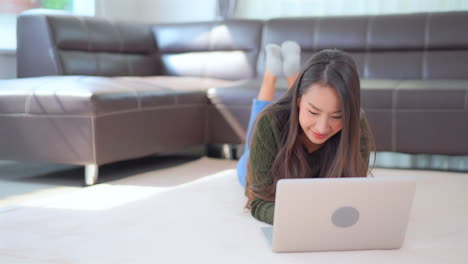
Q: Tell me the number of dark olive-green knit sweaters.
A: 1